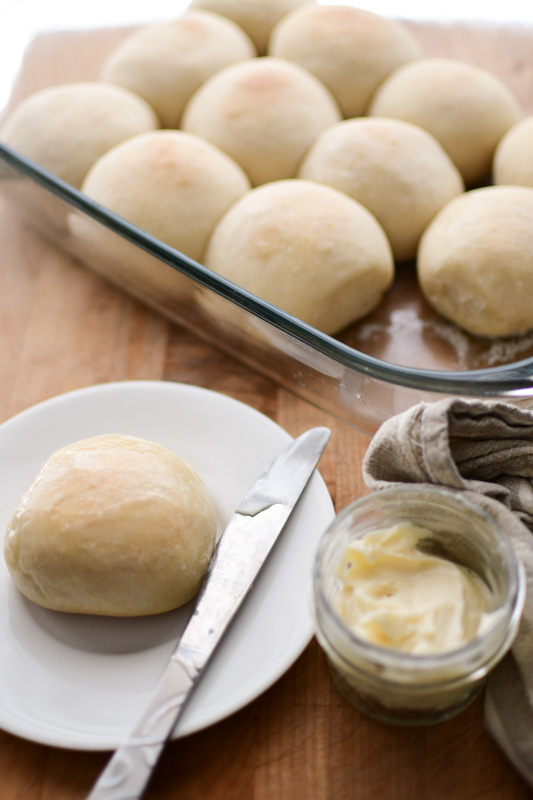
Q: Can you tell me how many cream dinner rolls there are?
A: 12